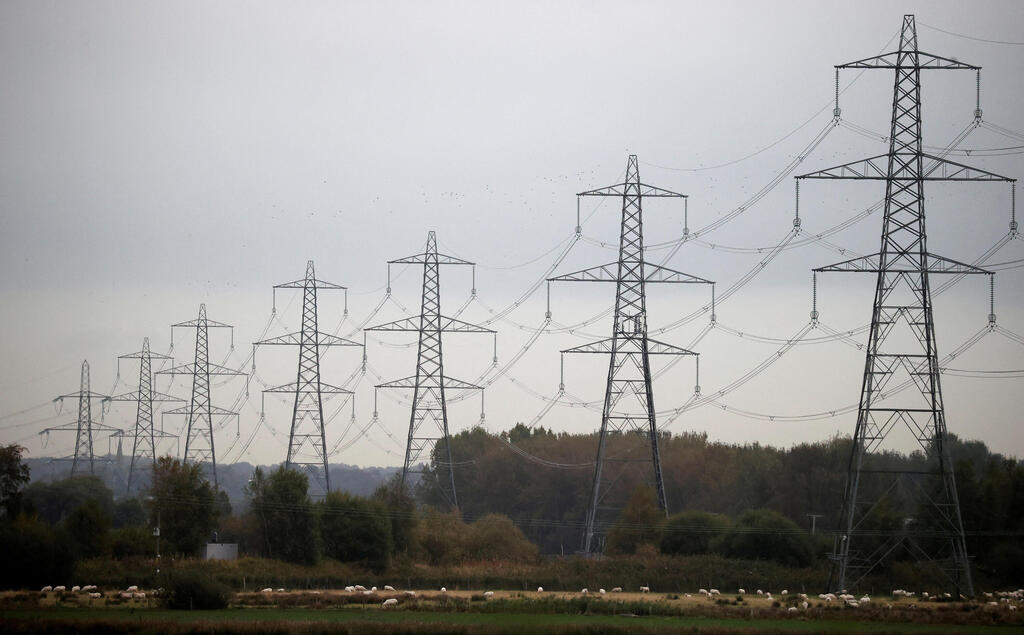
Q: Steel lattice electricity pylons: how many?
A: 7